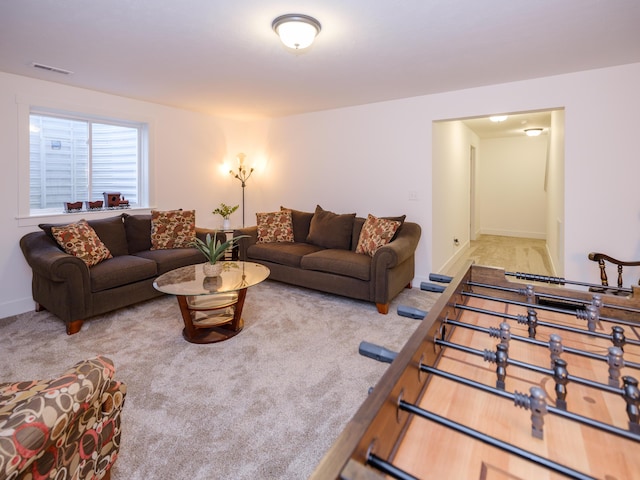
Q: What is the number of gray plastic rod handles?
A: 4